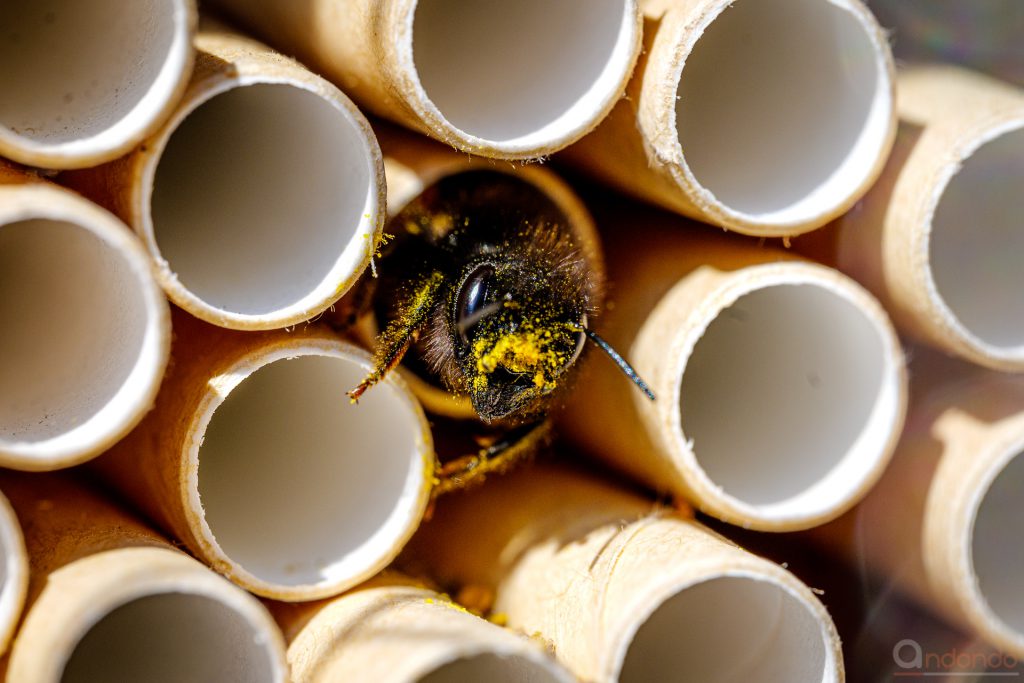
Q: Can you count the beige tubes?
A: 14